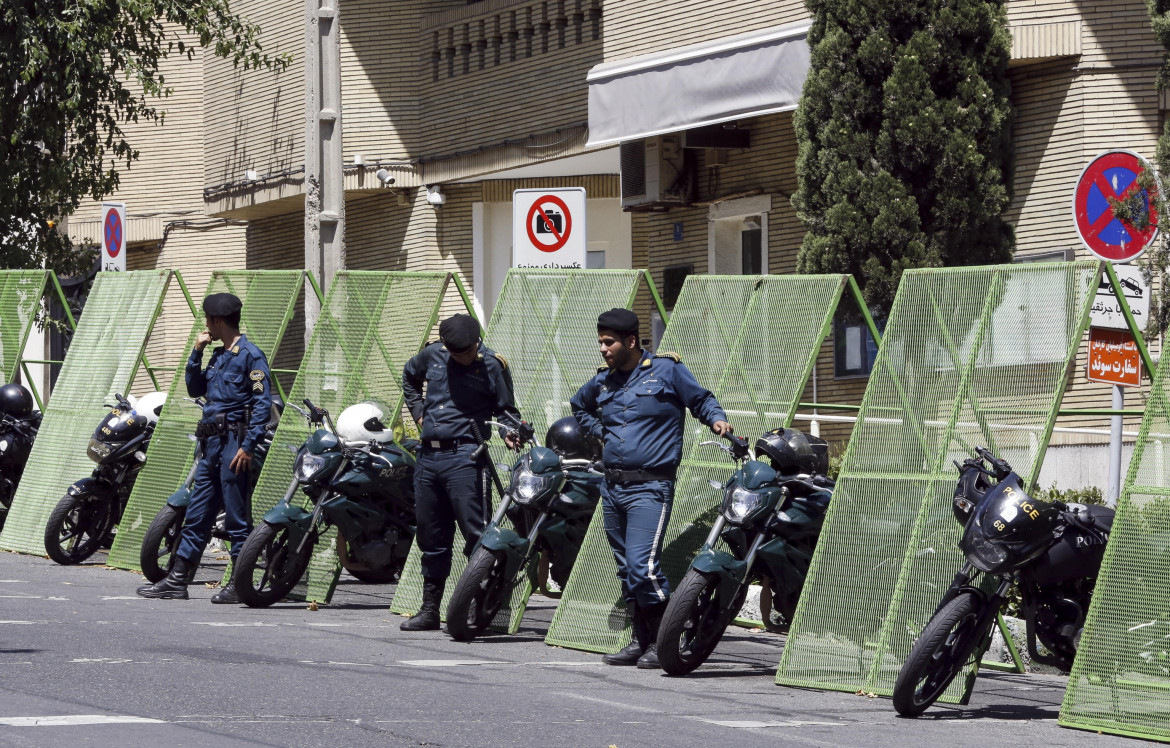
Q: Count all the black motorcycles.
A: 3